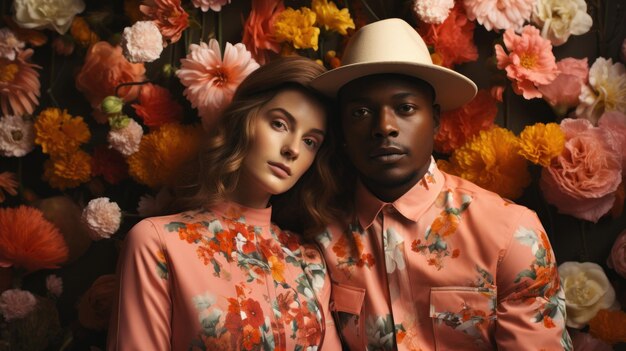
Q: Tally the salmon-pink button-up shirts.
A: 2